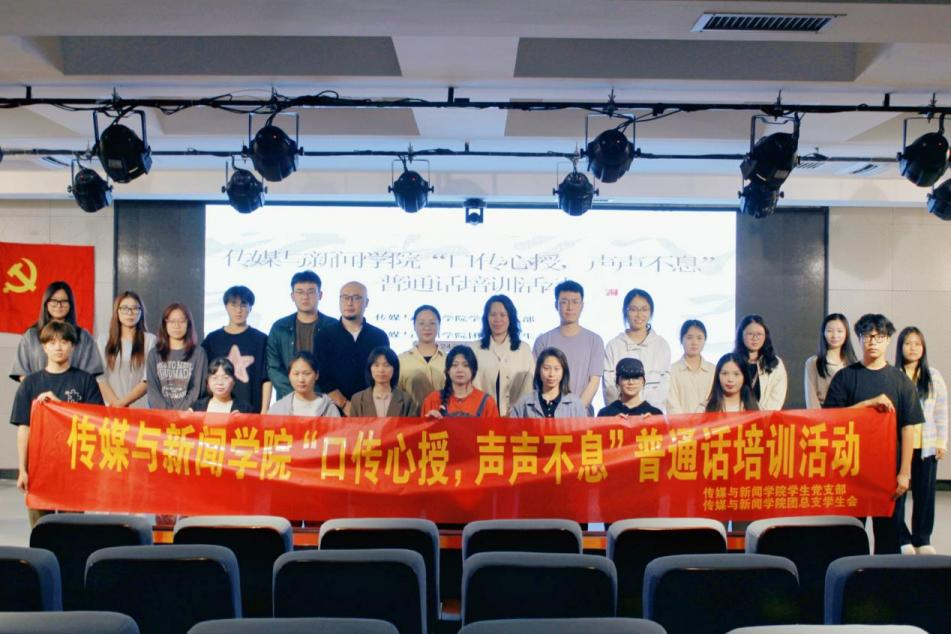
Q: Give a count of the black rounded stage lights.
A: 11